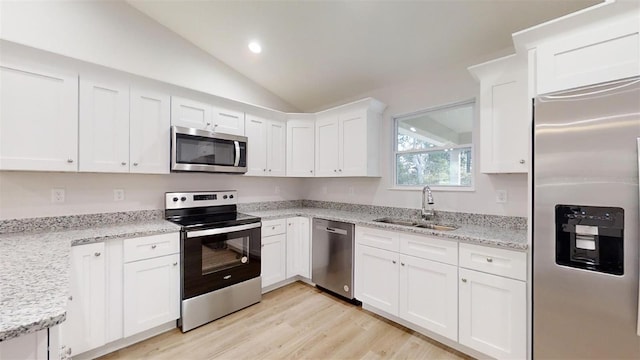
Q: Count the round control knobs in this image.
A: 4